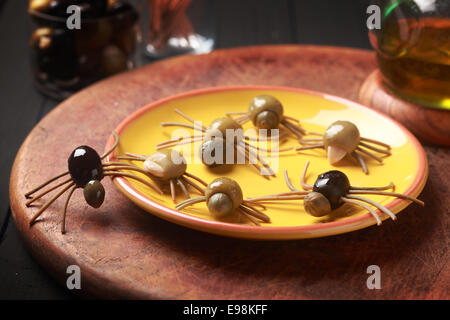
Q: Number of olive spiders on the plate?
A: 6